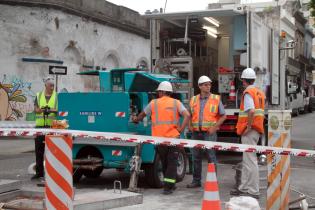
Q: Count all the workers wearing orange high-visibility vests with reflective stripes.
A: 3